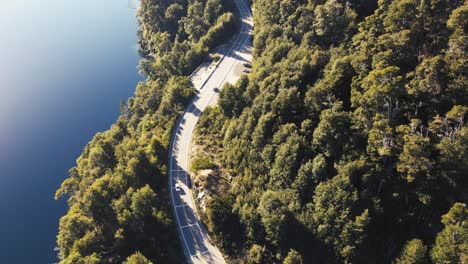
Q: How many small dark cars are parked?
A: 2